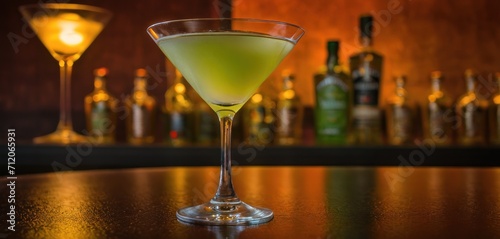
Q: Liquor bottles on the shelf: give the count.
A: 12